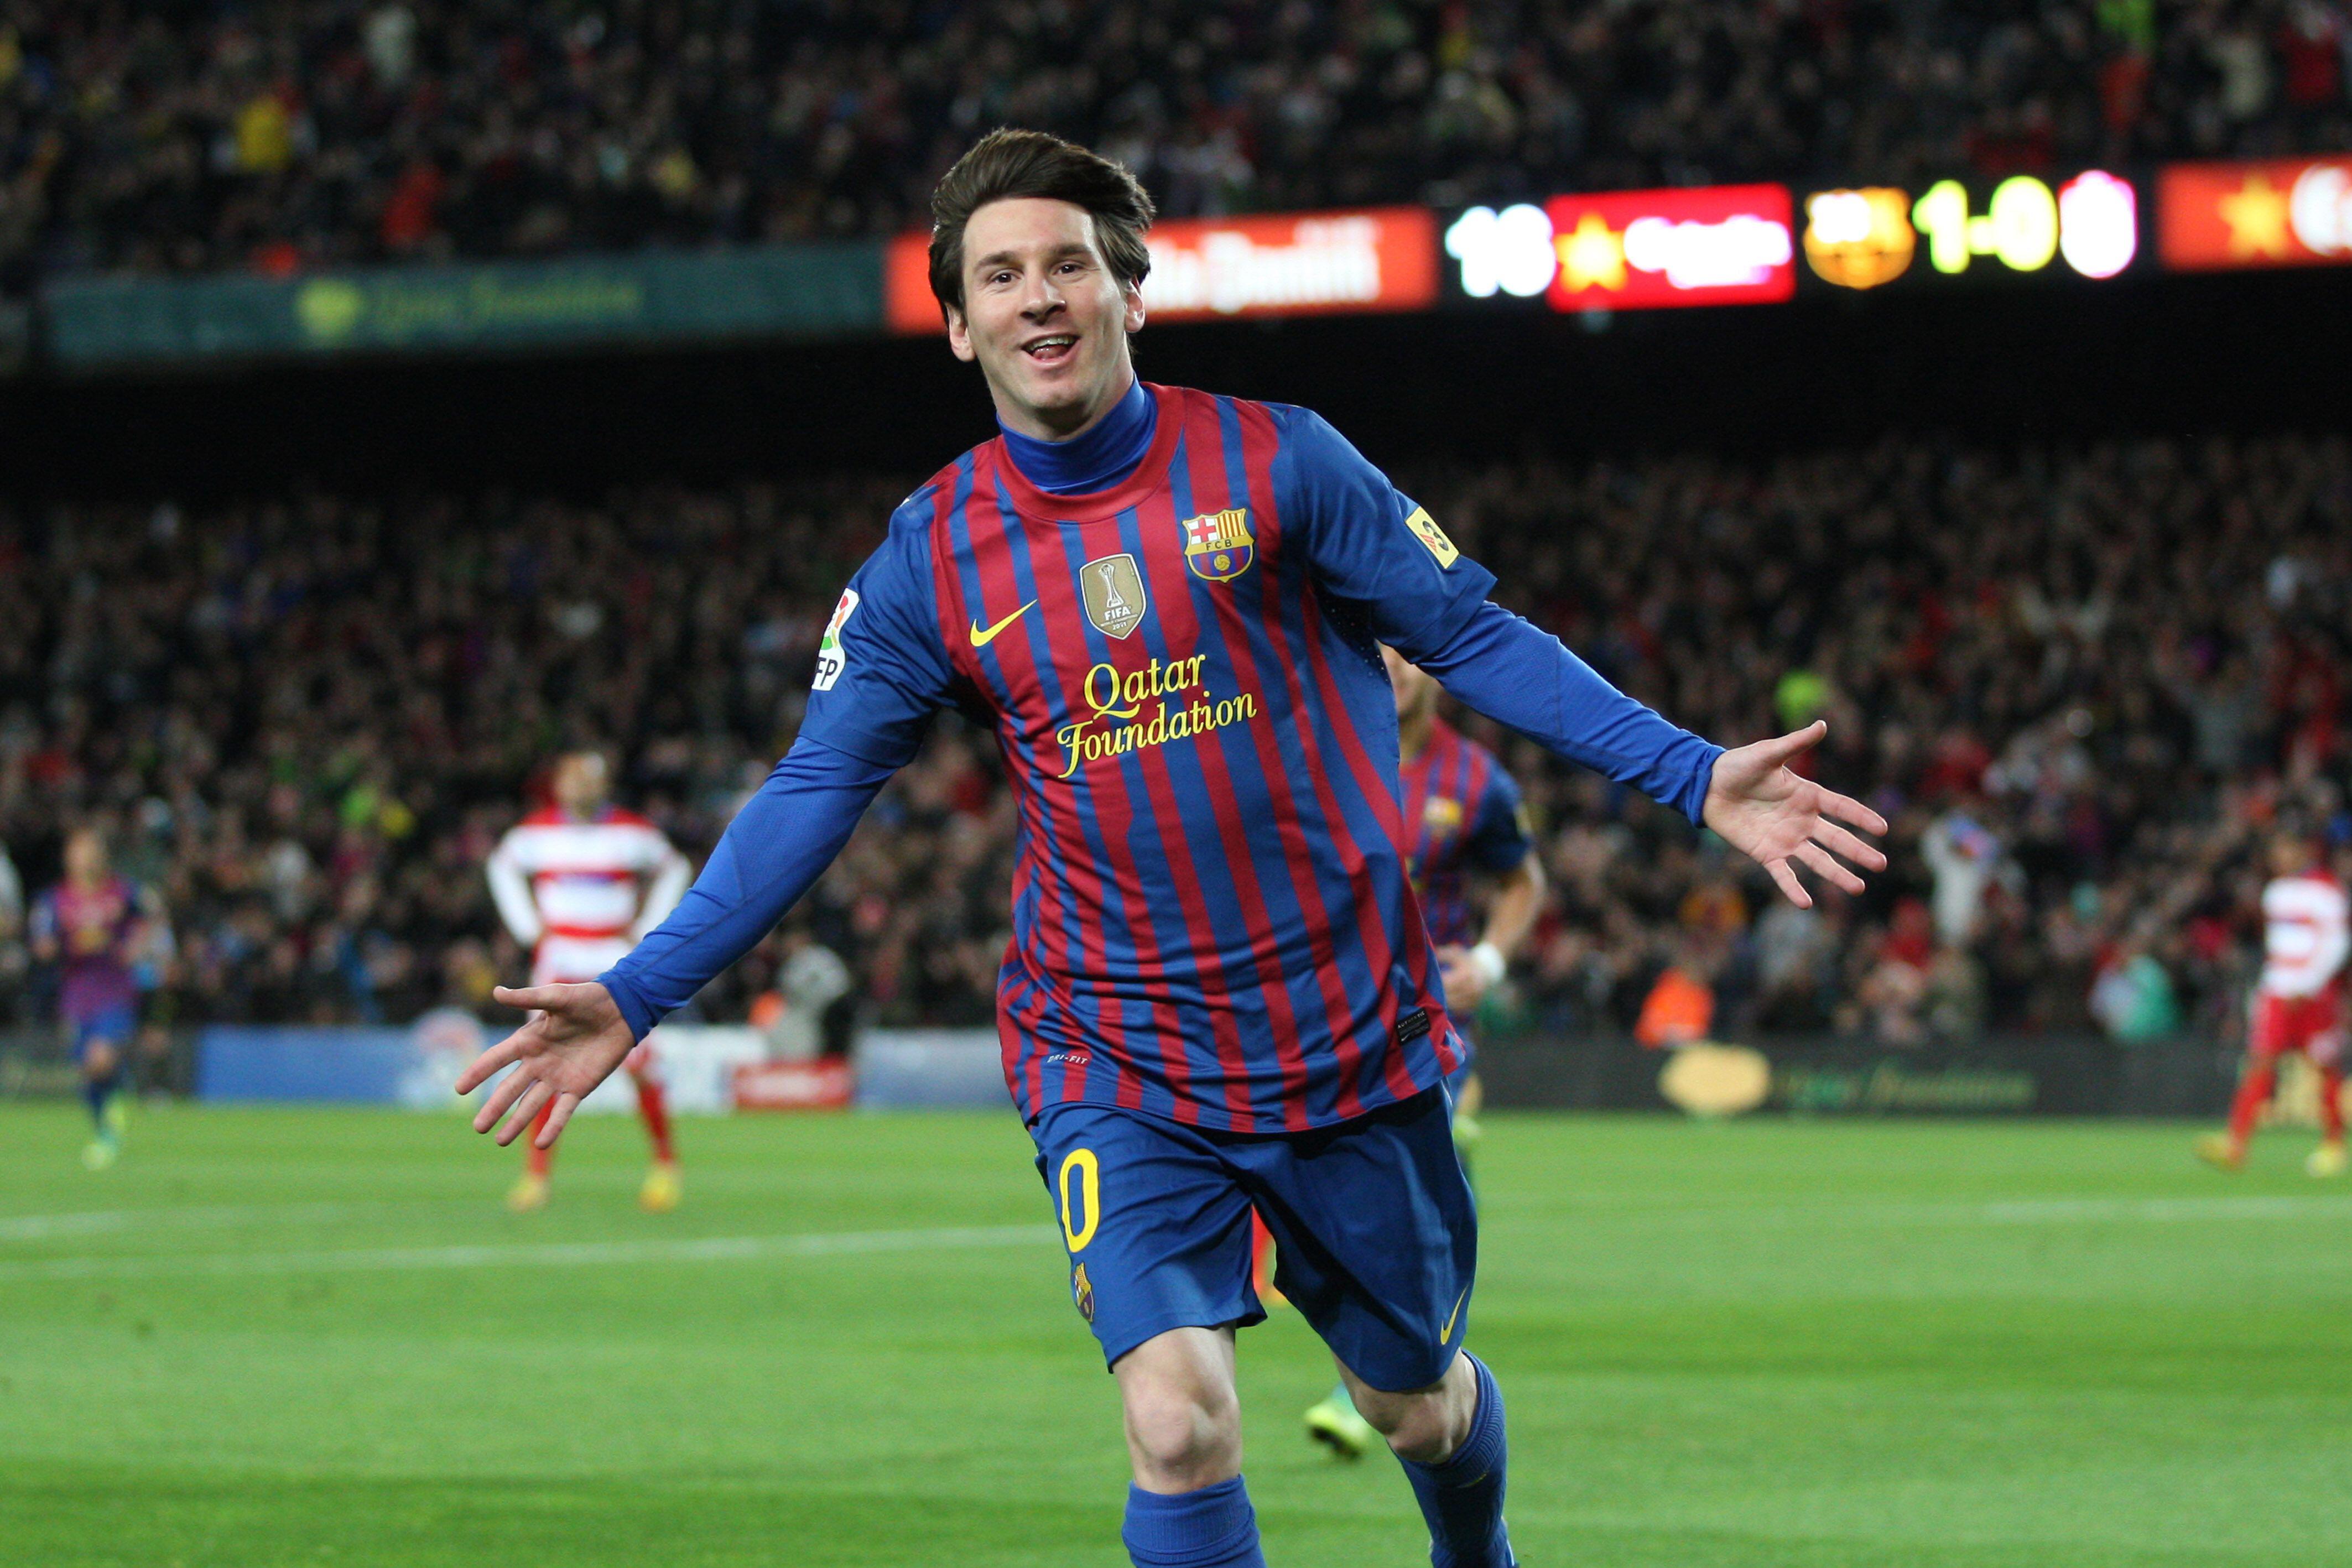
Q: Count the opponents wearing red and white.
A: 2